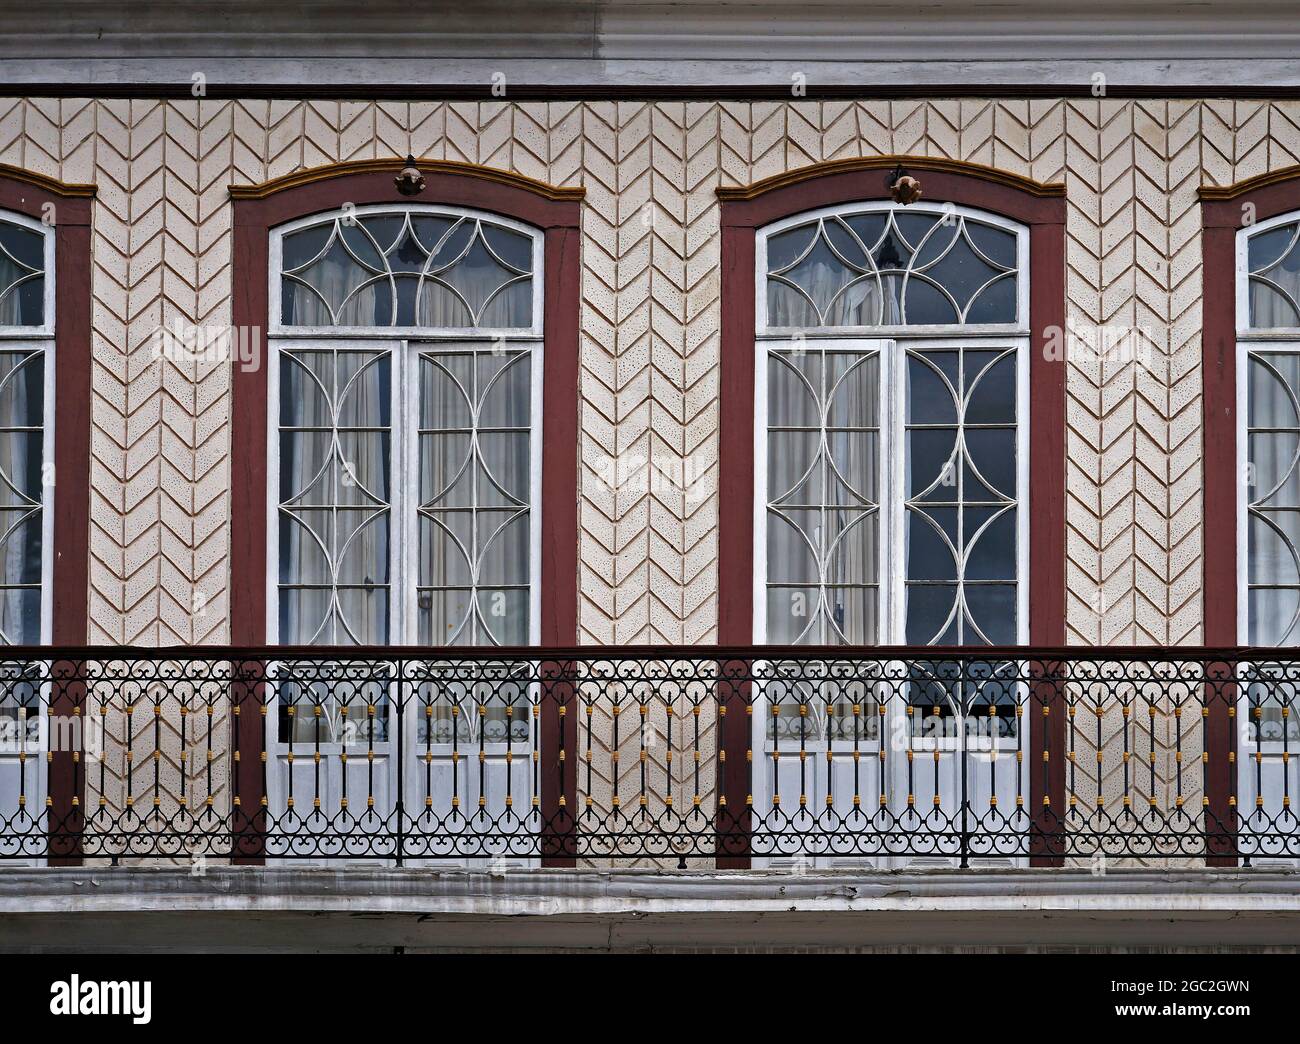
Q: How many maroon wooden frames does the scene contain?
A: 4